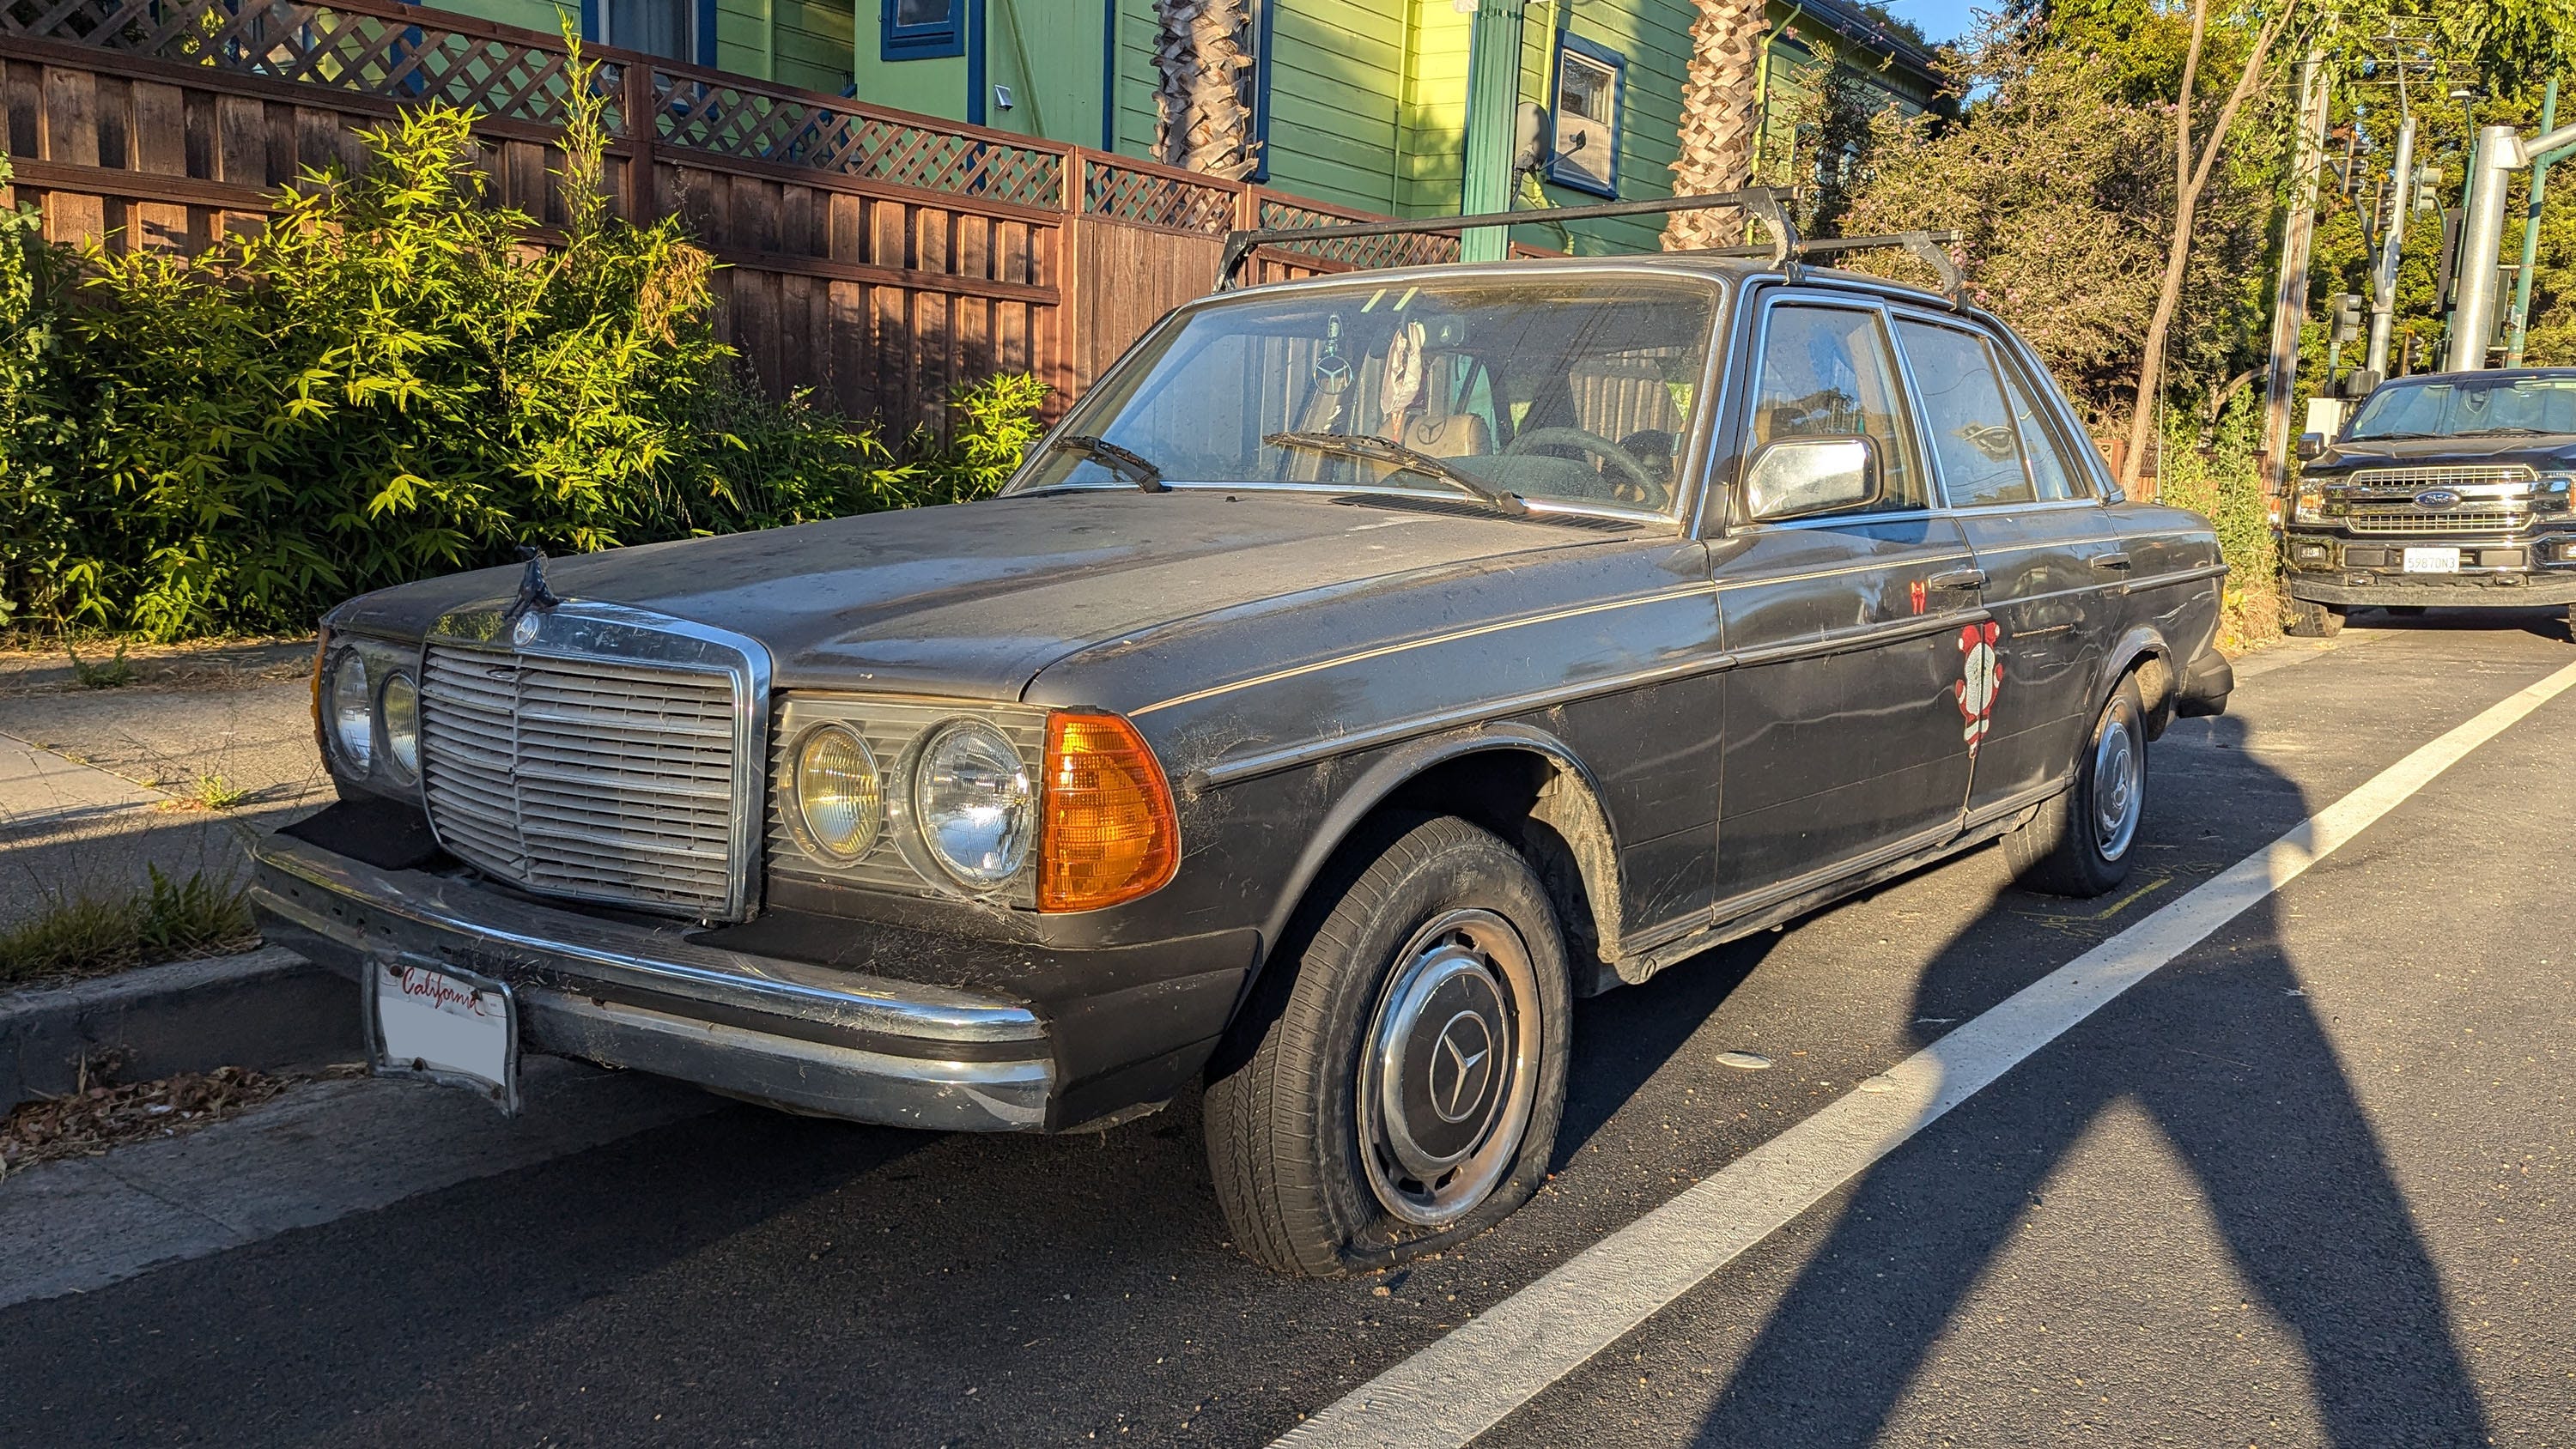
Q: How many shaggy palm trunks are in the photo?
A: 2